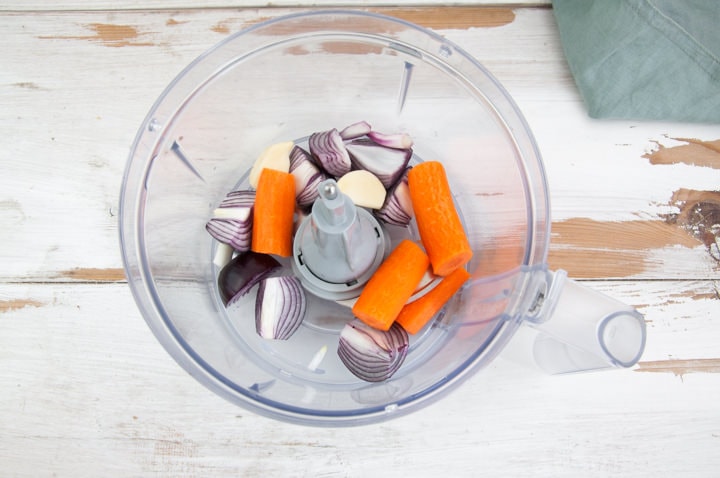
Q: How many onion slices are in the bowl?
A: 8